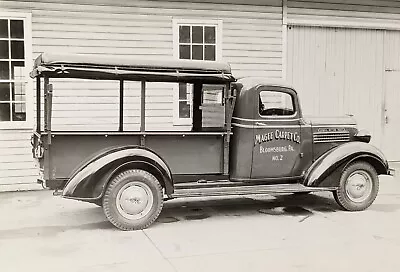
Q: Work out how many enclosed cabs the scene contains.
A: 1